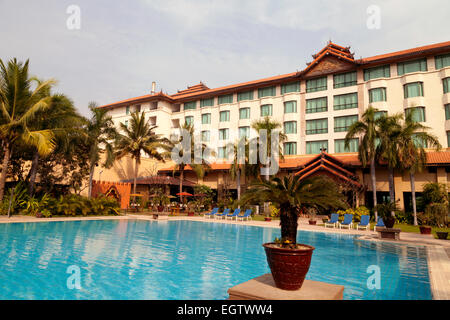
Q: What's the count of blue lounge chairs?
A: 8